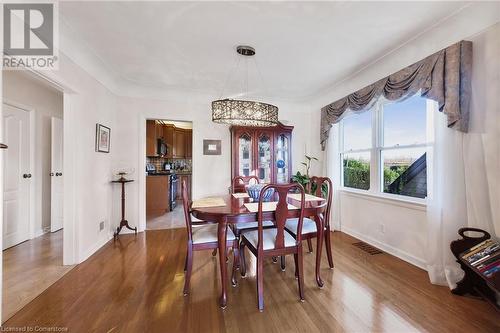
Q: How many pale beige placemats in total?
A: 4